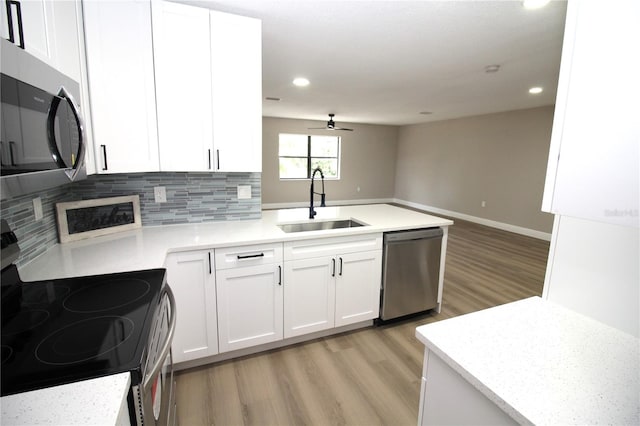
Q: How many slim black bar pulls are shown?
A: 10